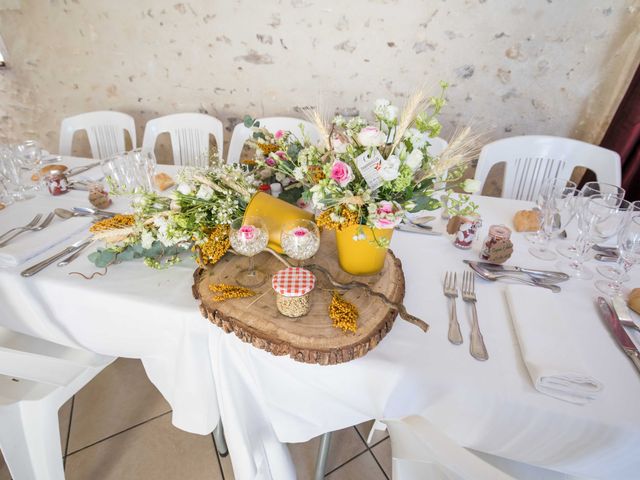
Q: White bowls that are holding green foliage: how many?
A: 0